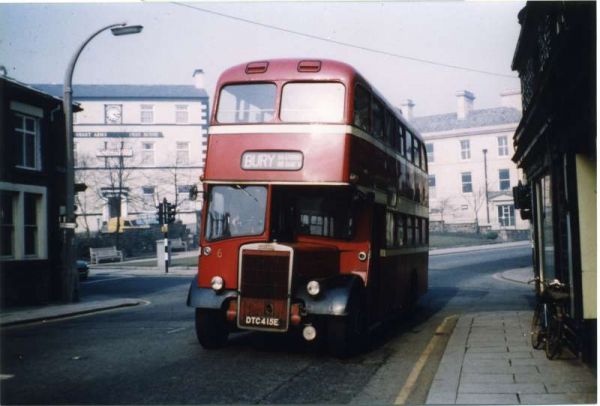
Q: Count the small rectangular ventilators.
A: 2